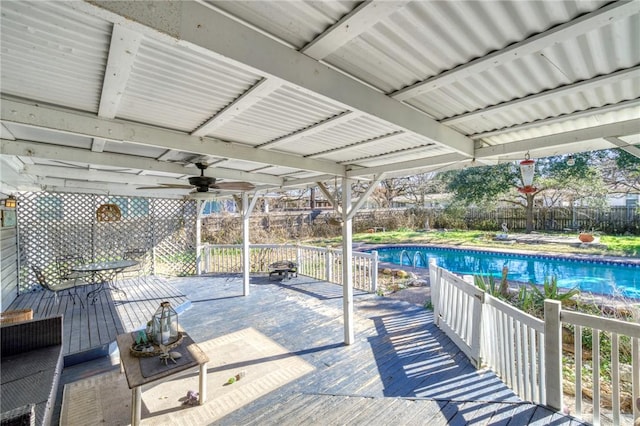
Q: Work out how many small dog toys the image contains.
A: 2